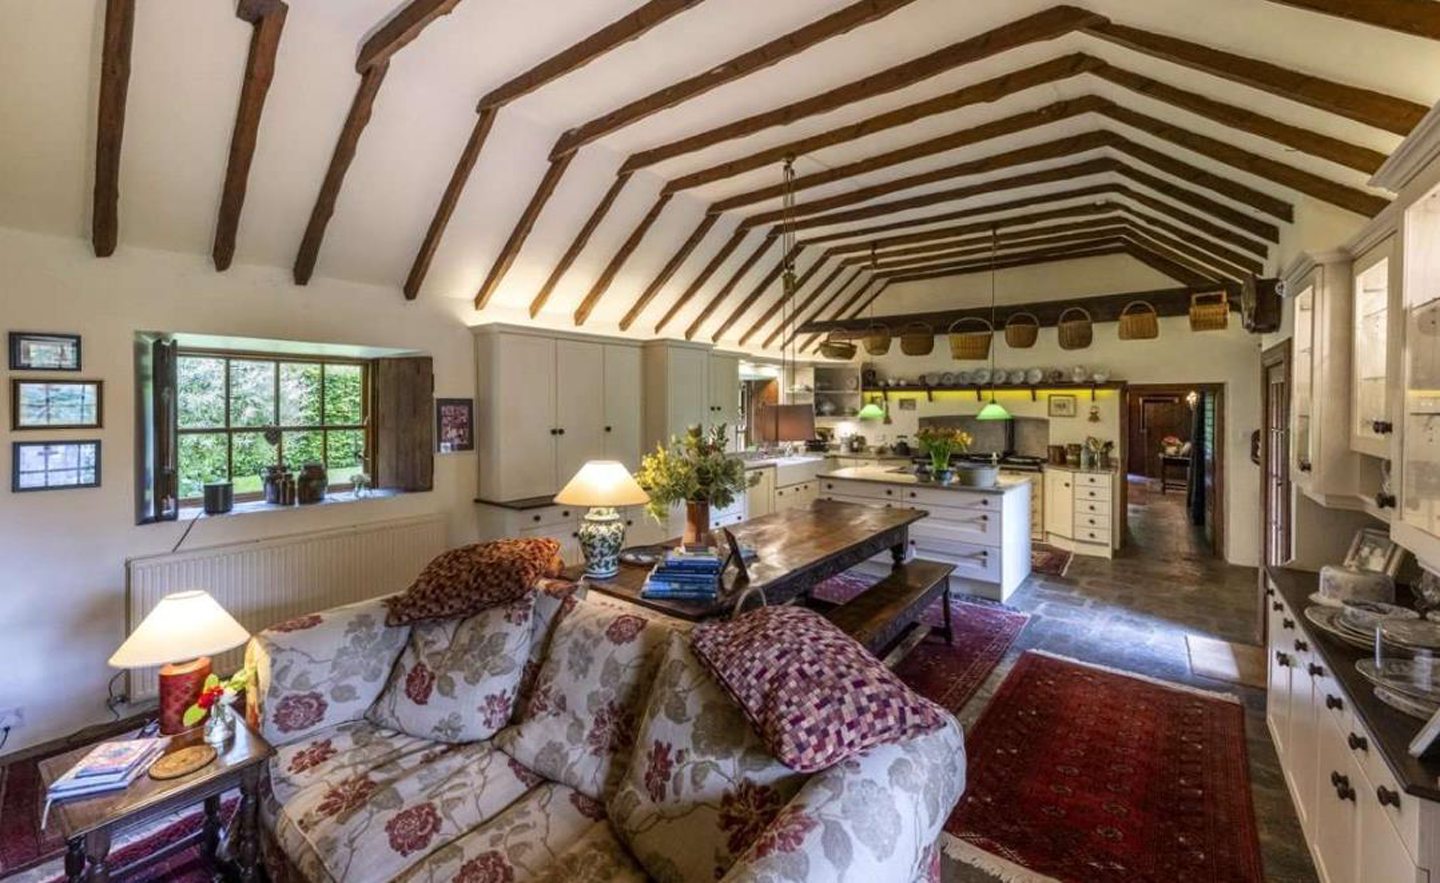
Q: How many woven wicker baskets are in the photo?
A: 8